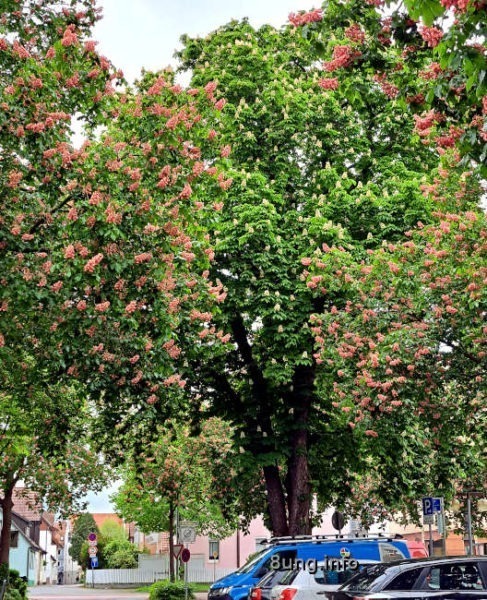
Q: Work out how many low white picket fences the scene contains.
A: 1